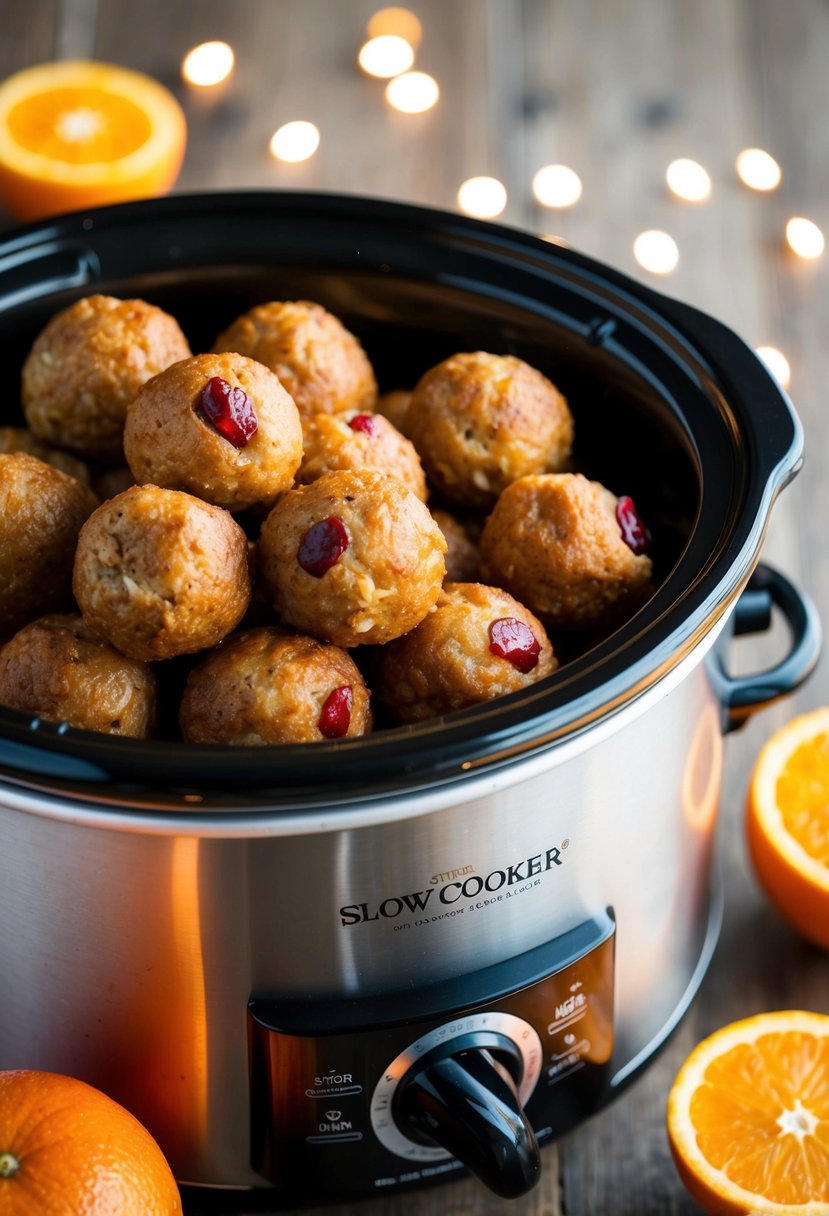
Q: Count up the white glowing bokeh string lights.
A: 11